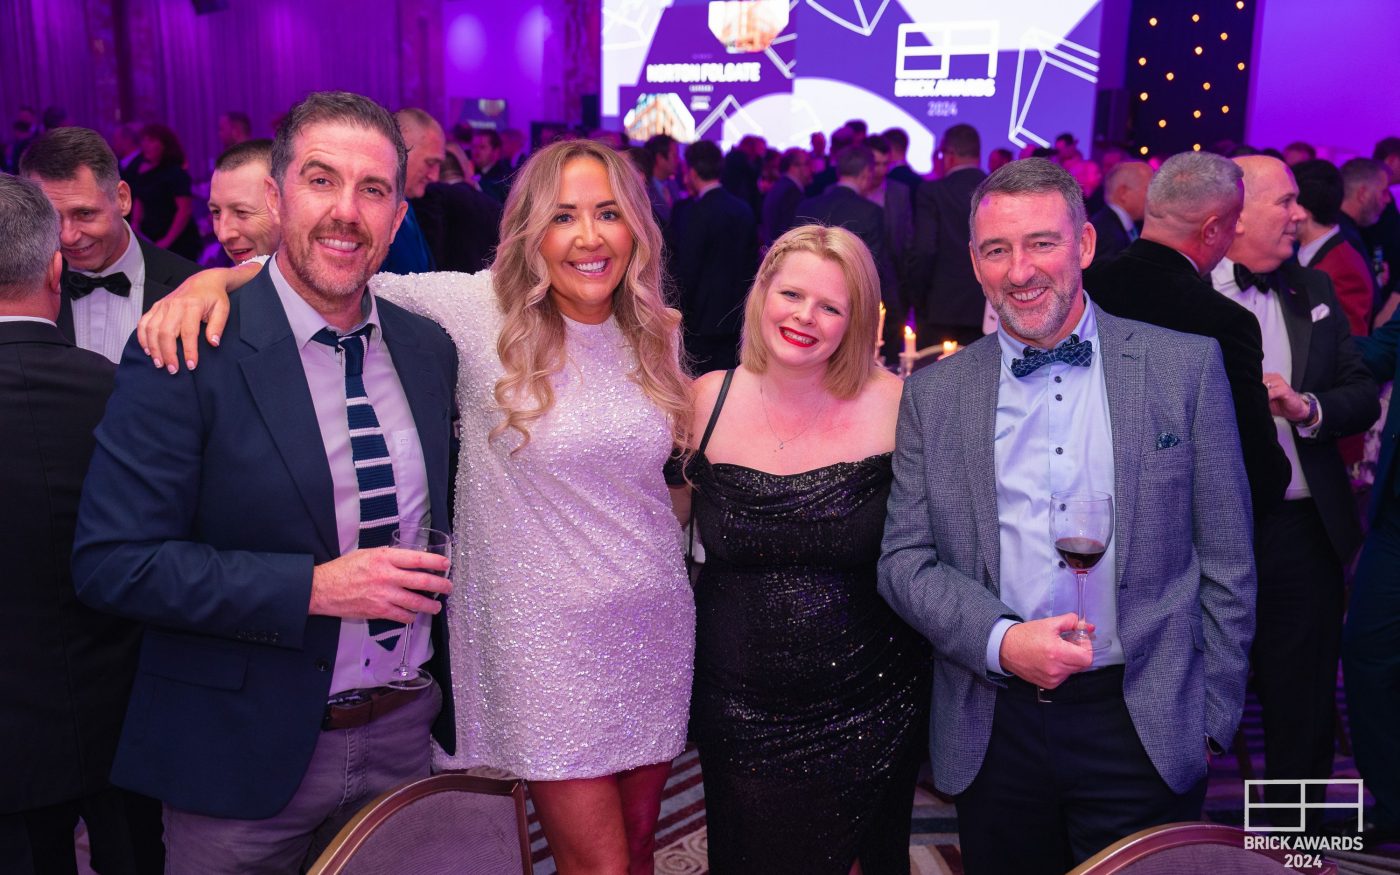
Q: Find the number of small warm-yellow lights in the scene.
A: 15